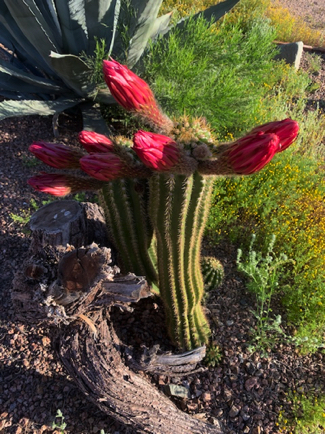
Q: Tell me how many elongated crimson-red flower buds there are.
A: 8